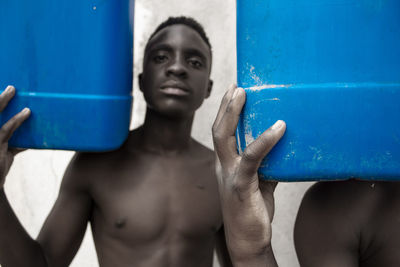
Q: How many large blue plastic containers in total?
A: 2